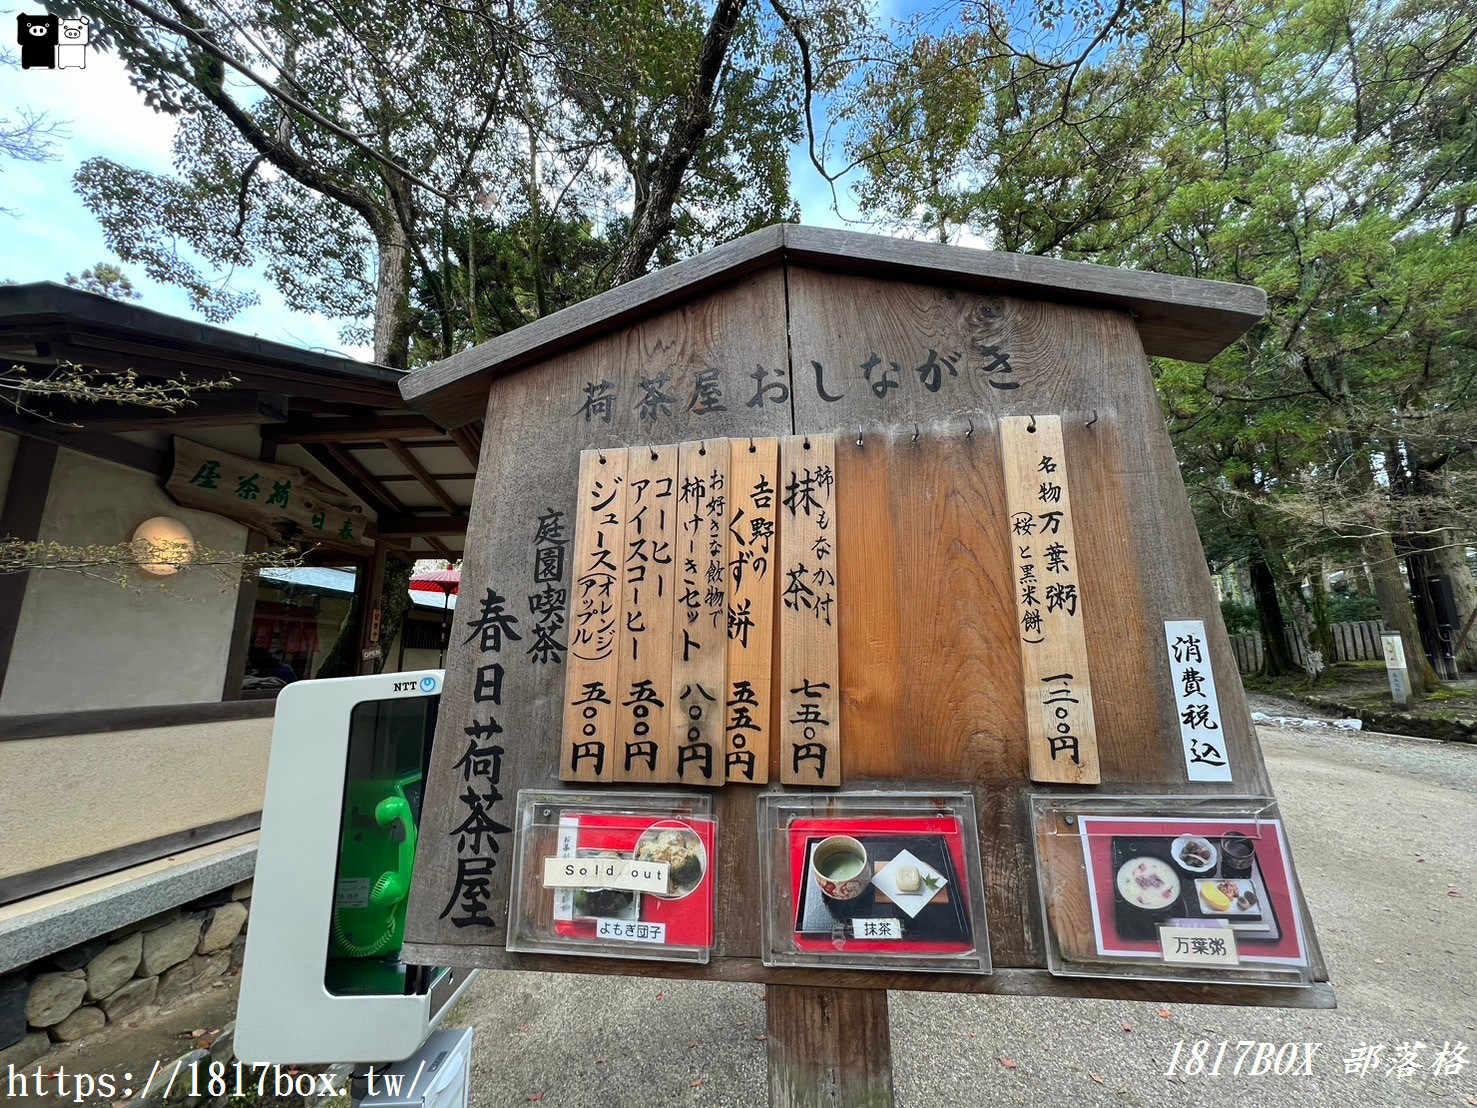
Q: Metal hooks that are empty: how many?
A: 4